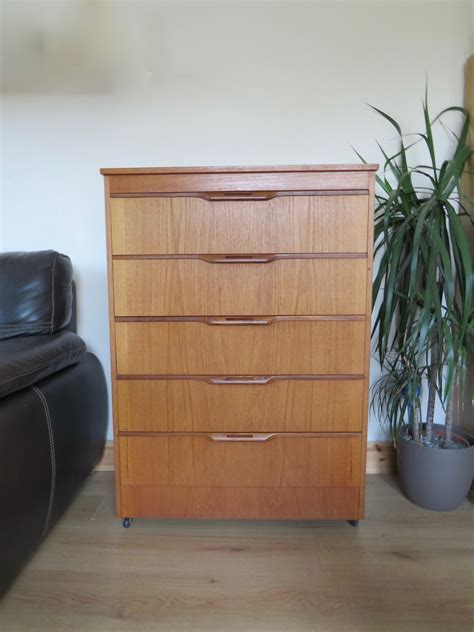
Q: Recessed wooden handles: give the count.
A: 5